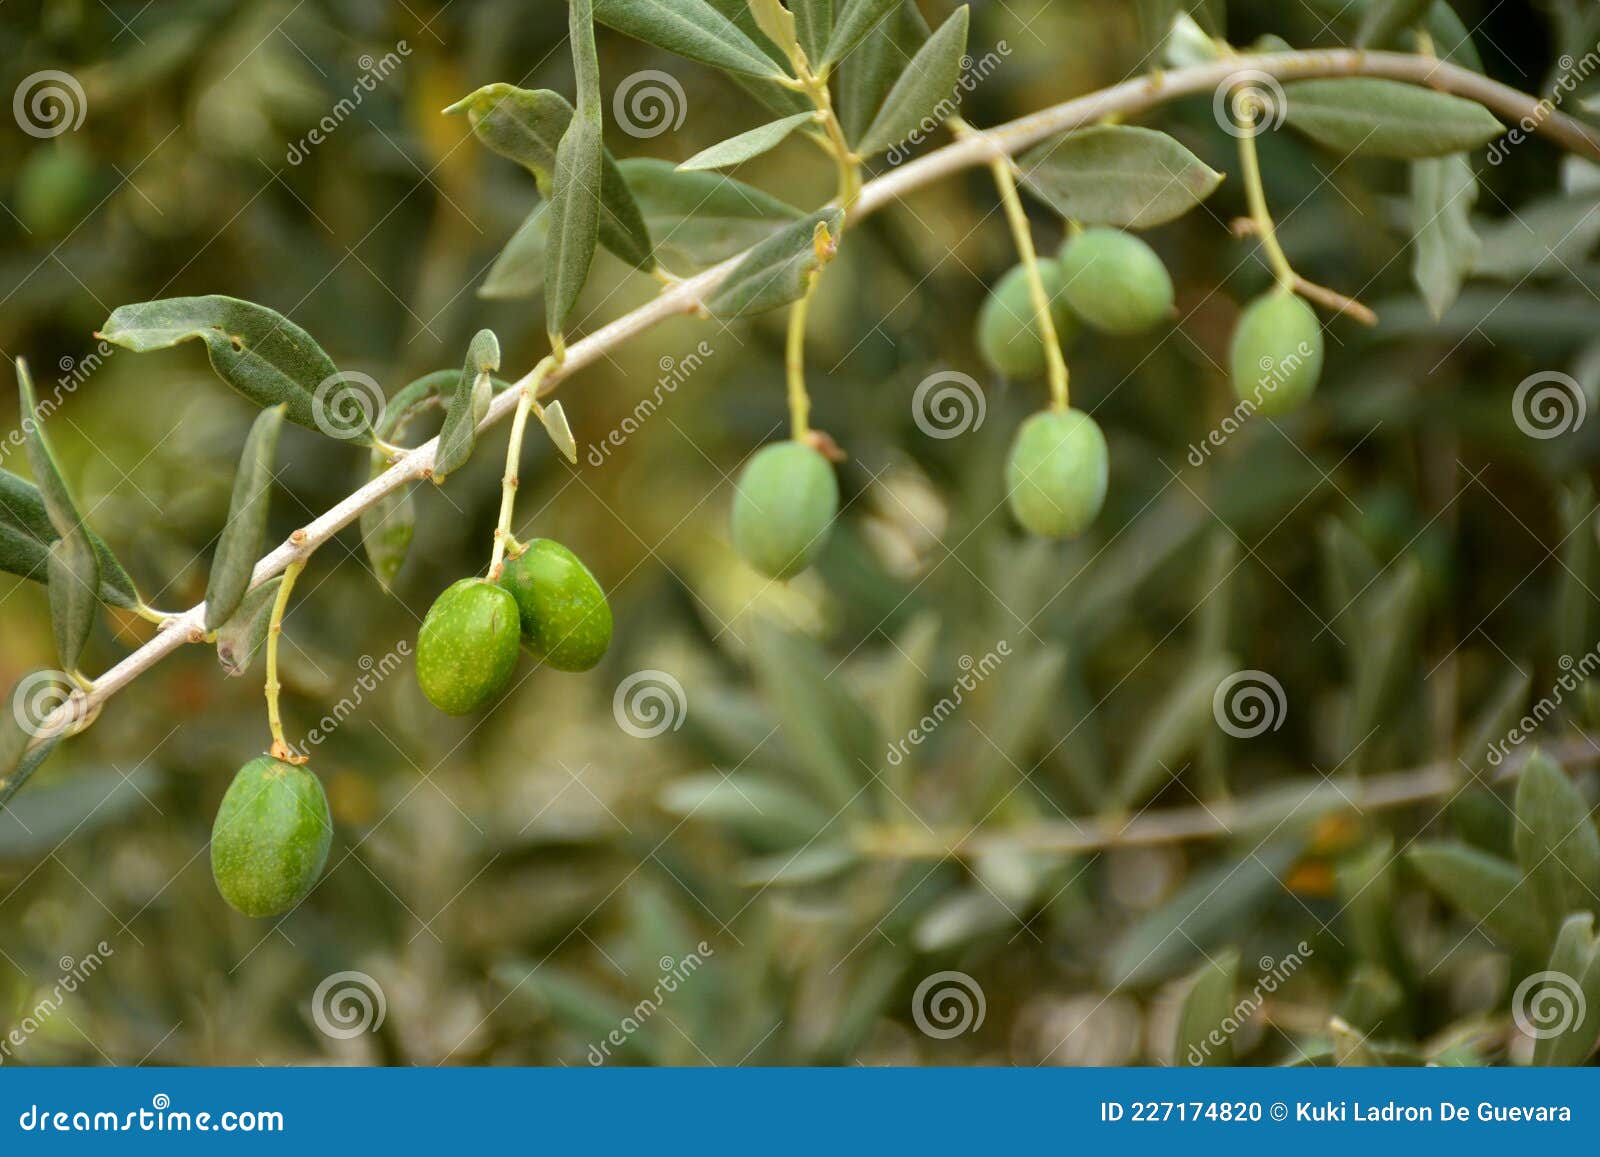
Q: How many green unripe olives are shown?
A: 8